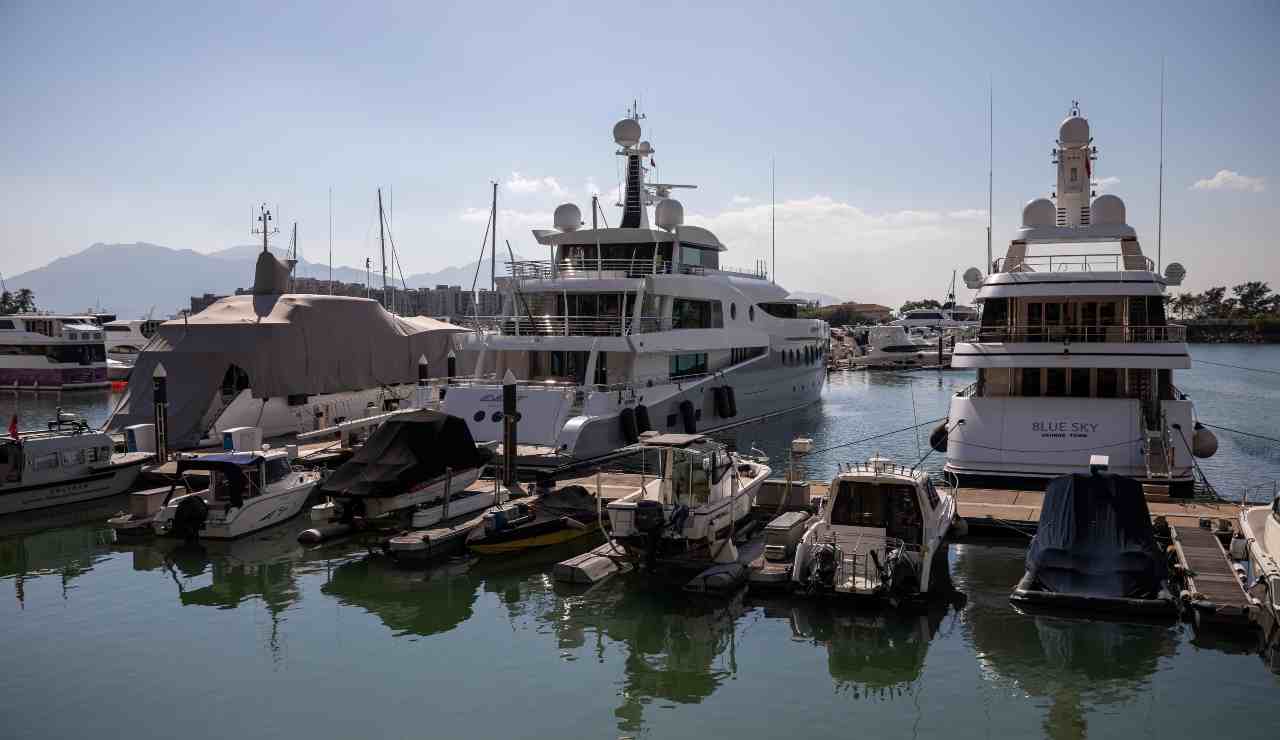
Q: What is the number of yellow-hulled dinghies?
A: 1